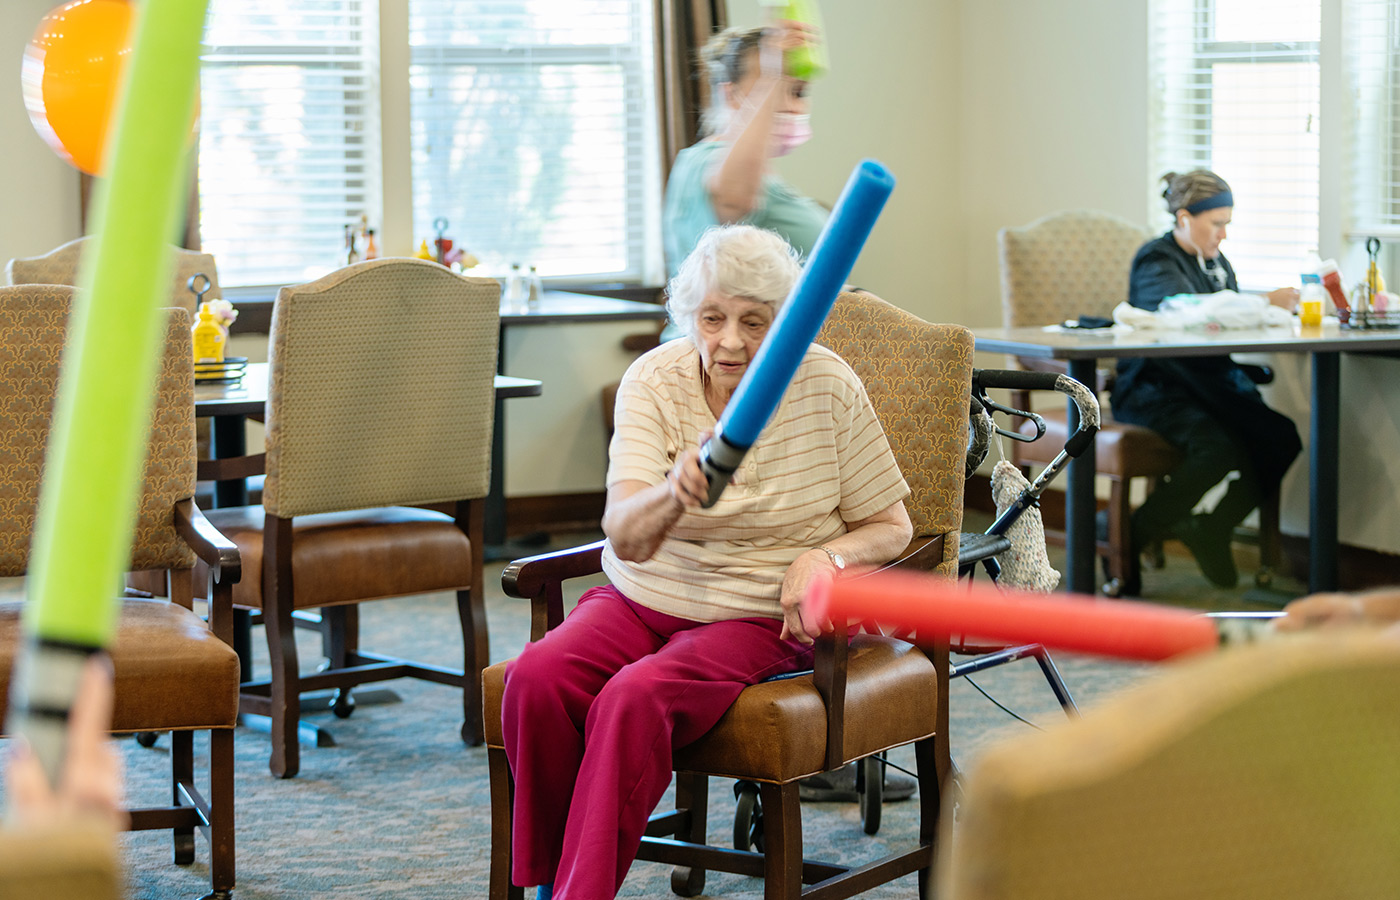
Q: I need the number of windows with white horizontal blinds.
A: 4